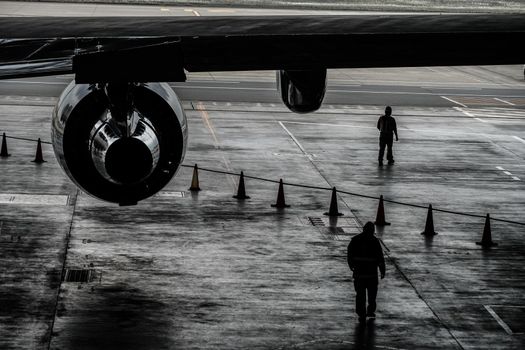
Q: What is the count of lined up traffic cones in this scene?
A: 9